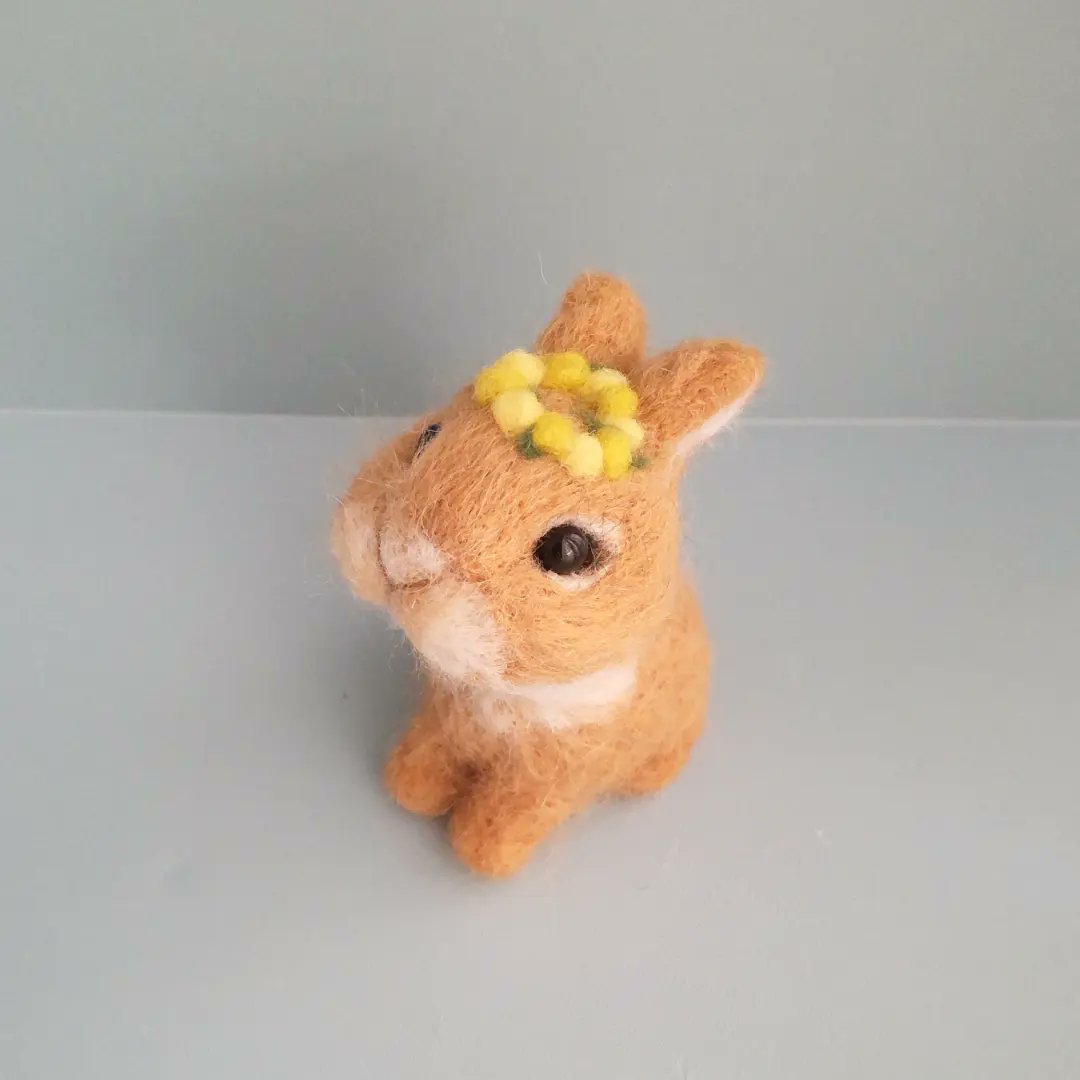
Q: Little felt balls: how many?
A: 10